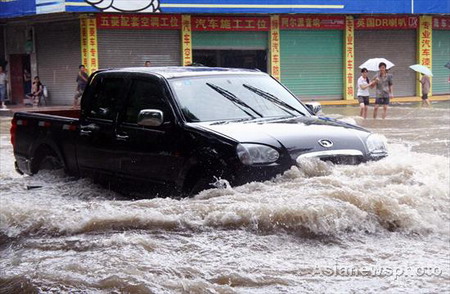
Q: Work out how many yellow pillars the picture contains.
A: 5